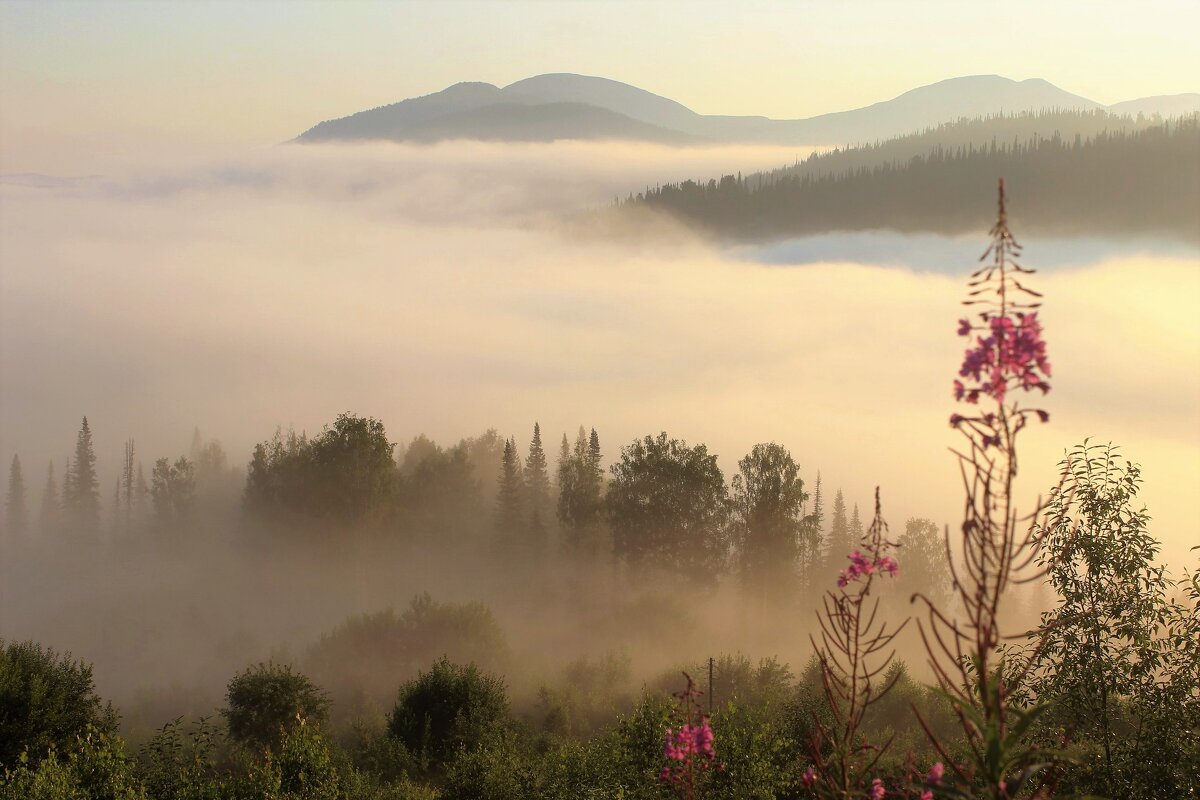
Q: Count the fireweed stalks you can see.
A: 3